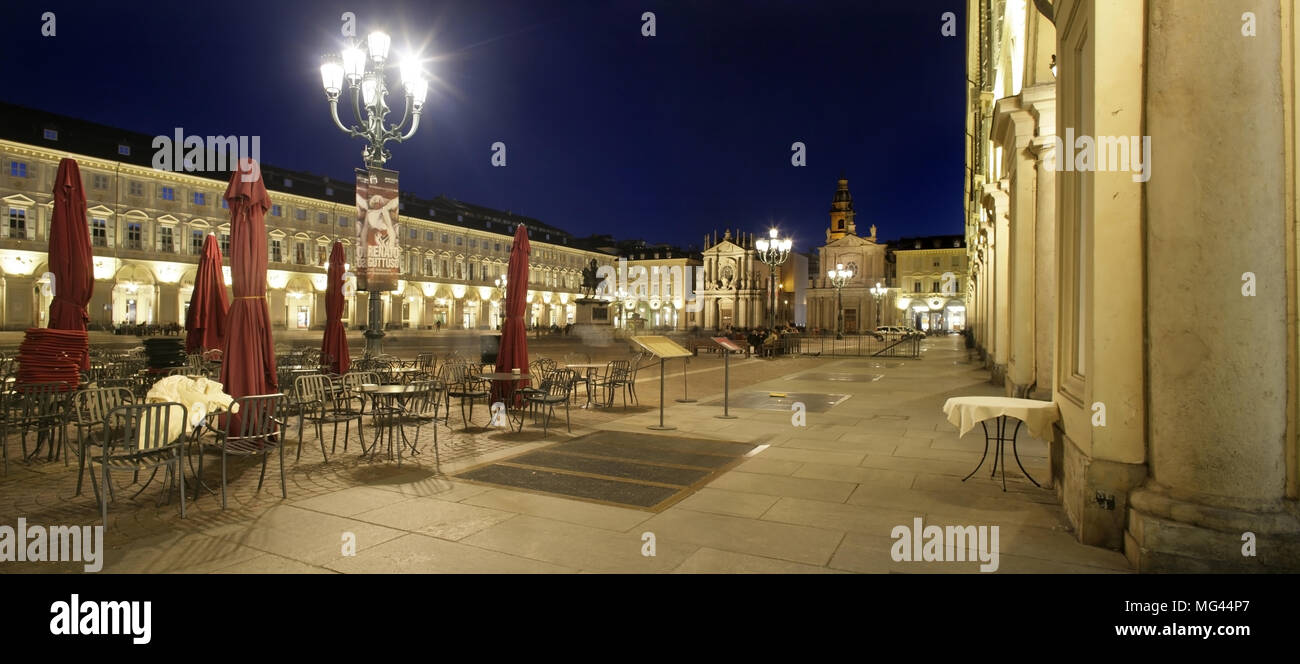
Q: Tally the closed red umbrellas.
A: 5